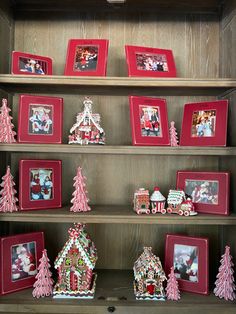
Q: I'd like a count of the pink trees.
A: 7